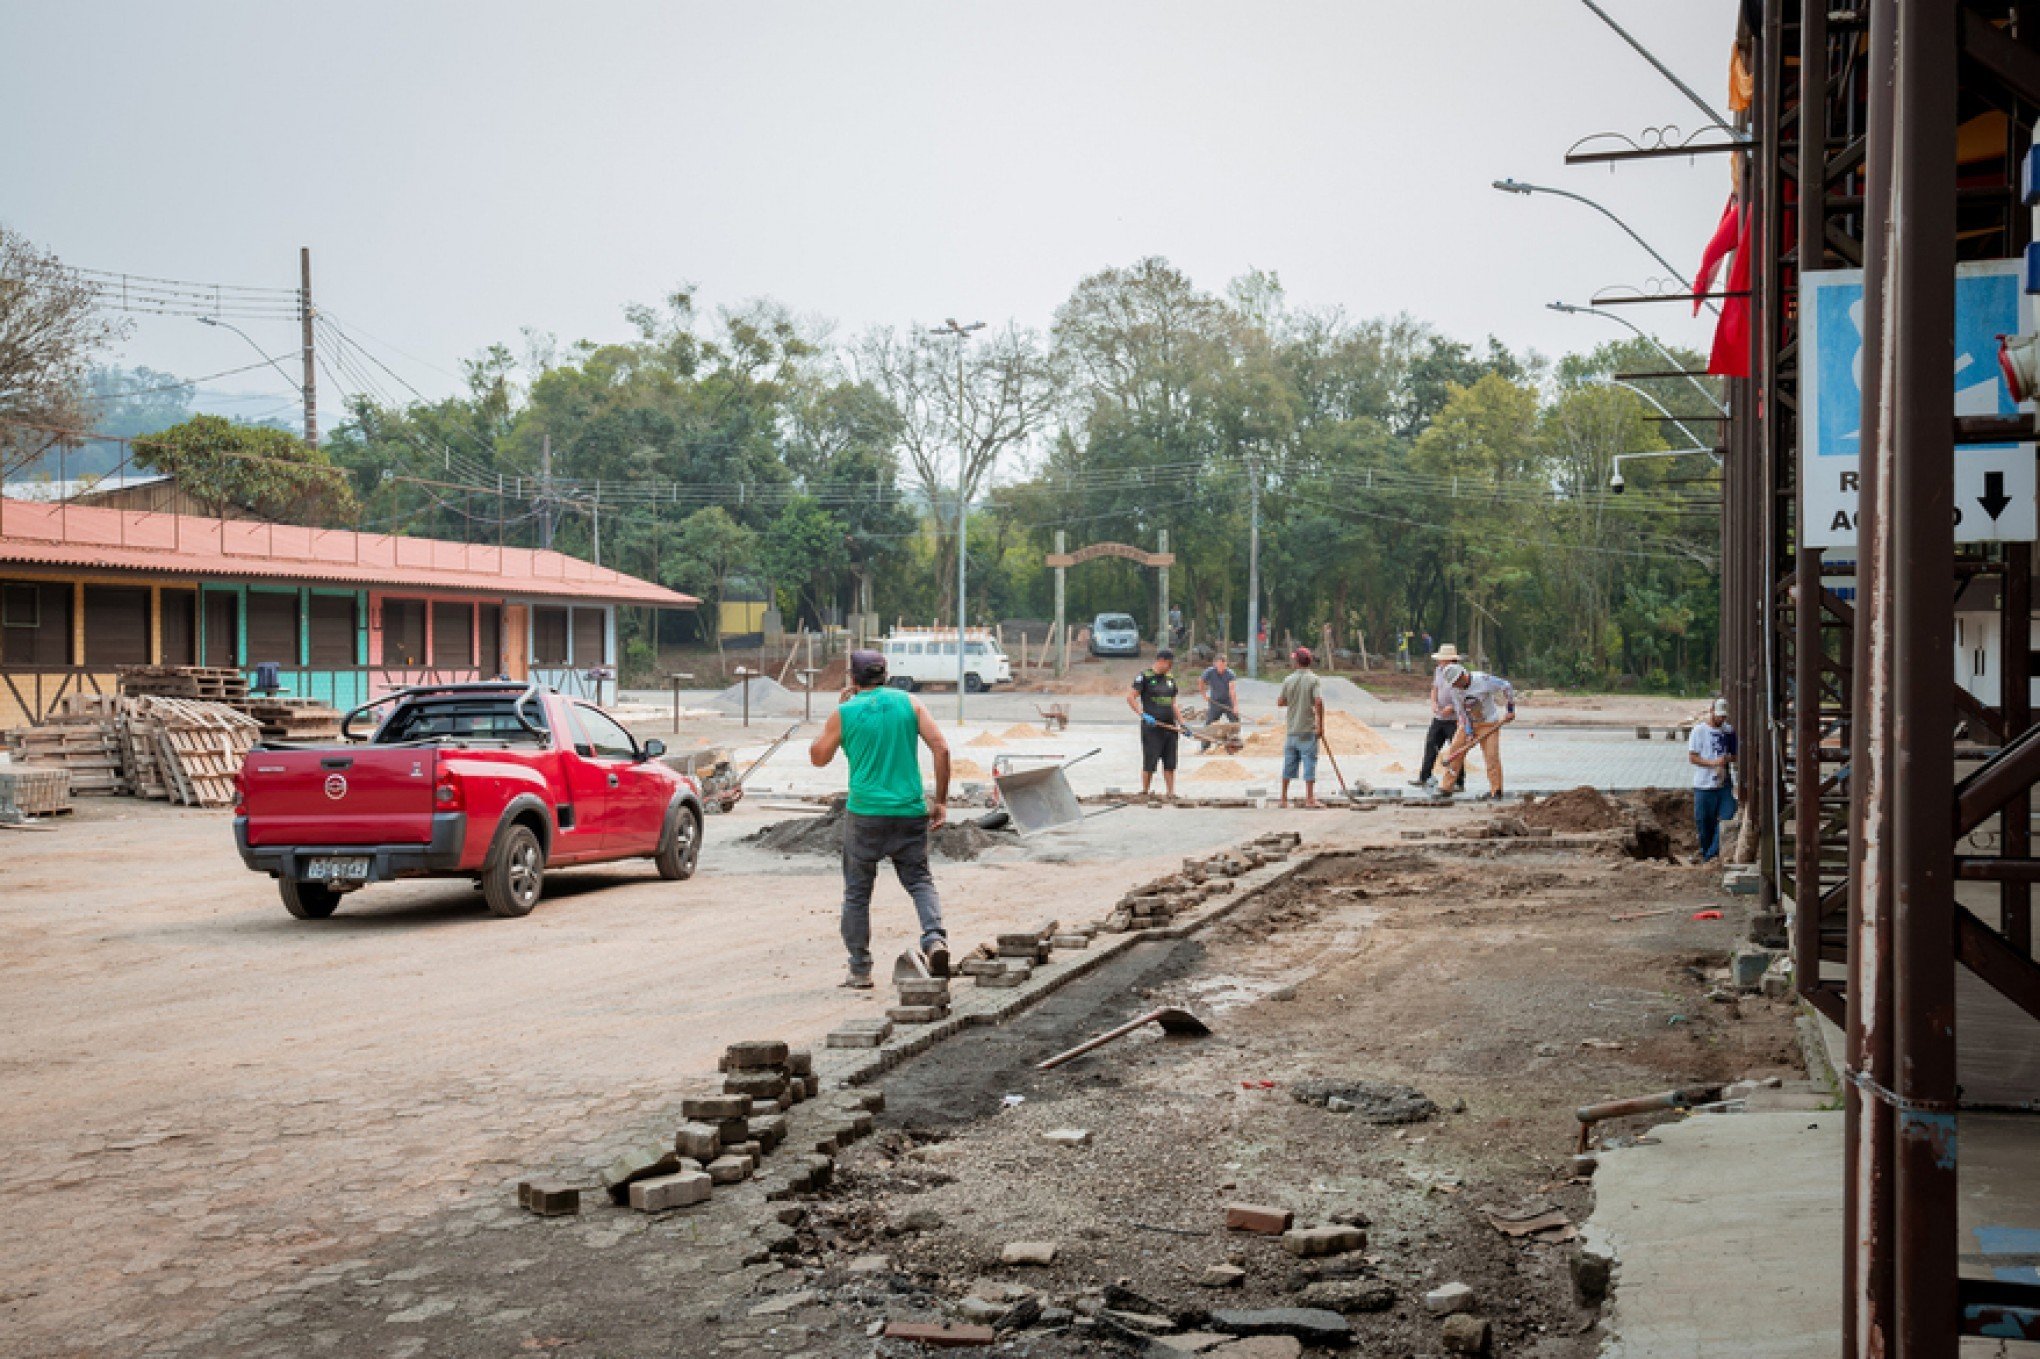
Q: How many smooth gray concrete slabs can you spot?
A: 1